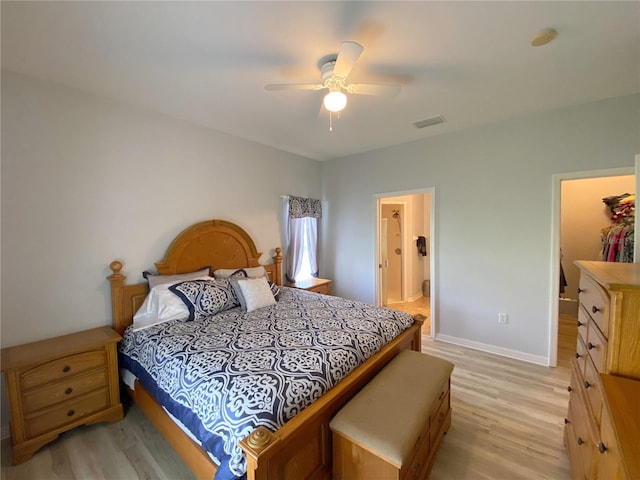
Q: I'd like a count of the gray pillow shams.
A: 2